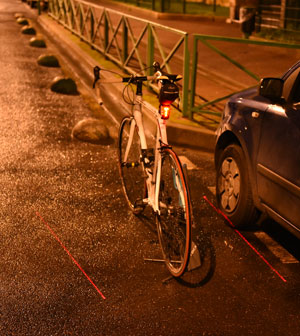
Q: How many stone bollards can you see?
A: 7